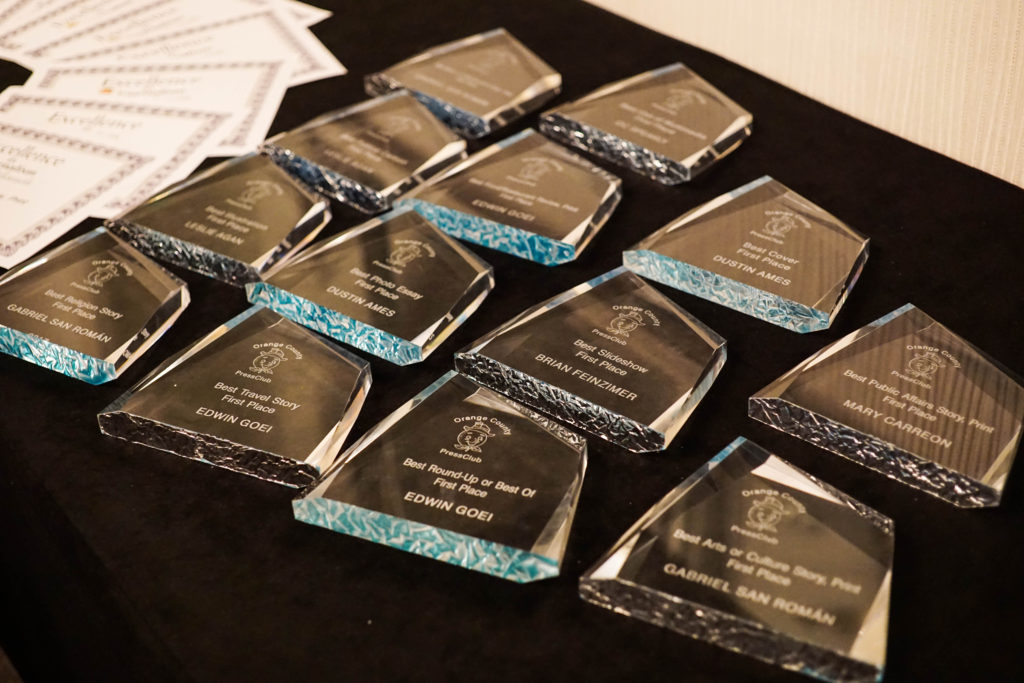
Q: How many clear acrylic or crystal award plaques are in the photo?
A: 13